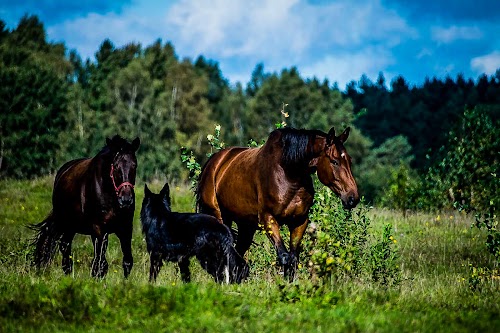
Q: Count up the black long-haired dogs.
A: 1